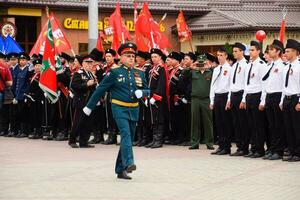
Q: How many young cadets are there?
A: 5